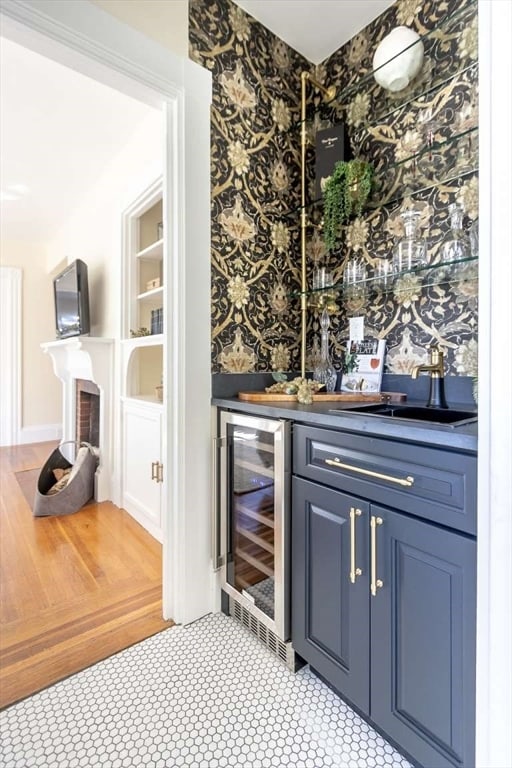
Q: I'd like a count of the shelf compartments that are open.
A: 4